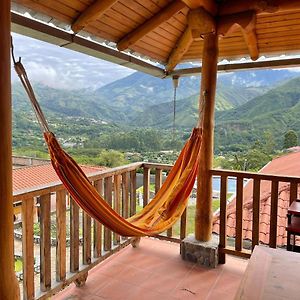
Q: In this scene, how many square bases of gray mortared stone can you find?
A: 1